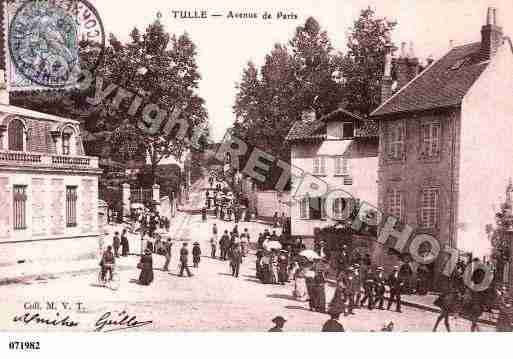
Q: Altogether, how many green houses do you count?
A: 0